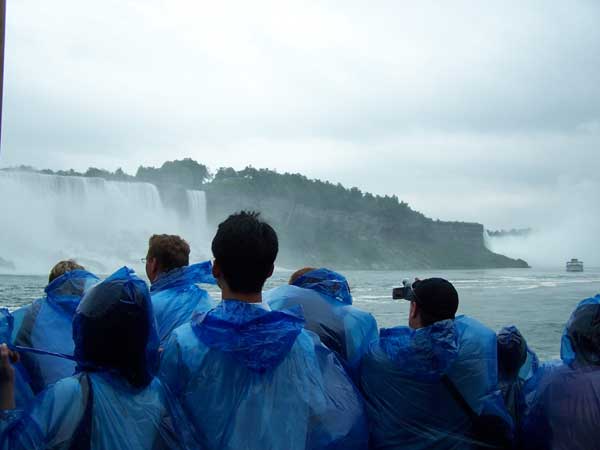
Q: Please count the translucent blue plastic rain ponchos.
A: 9